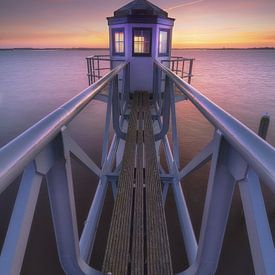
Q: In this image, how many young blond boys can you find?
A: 0